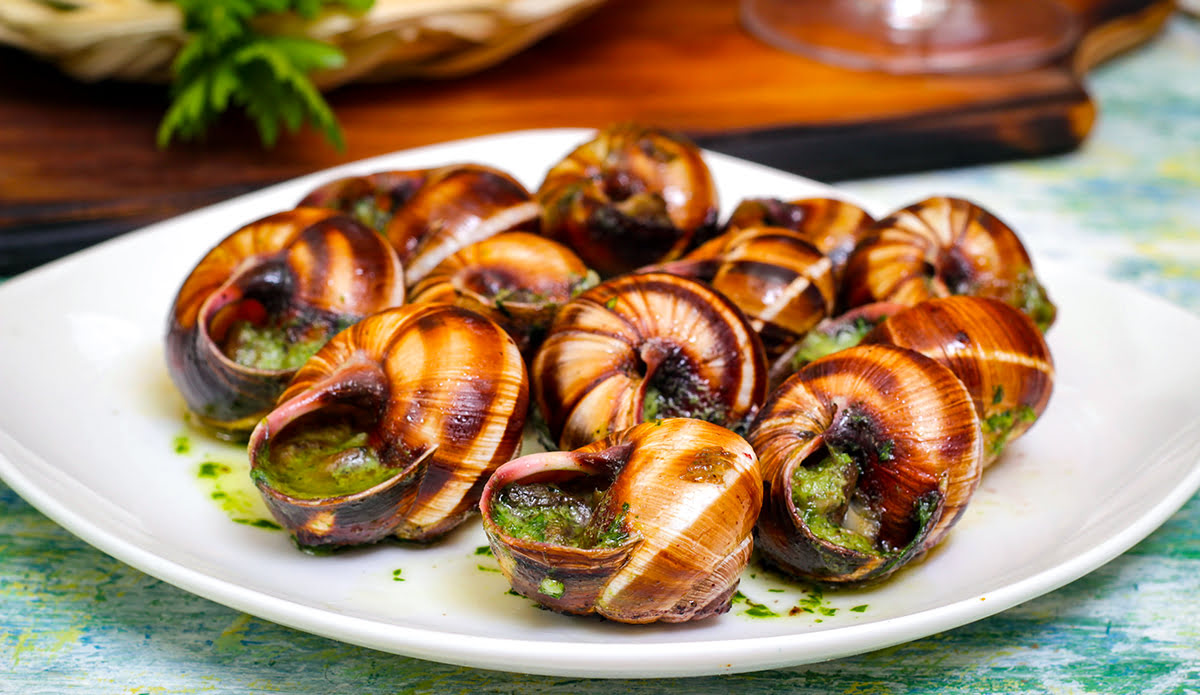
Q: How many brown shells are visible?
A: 12